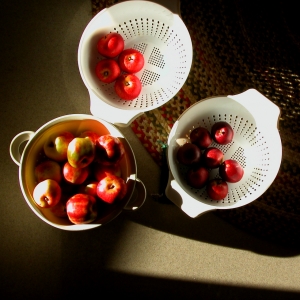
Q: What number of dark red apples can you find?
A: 7